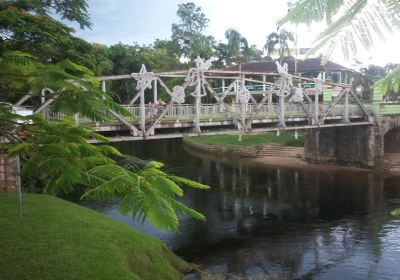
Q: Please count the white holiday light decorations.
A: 7